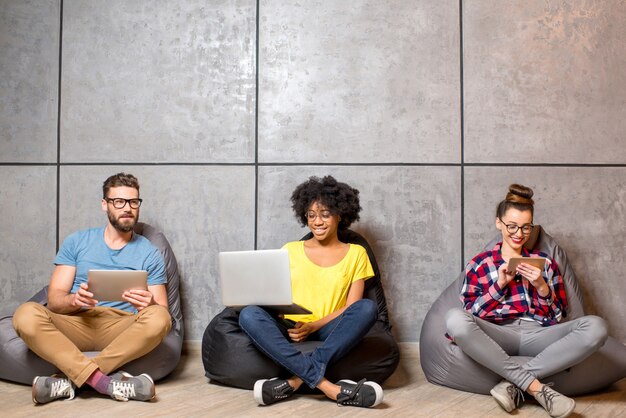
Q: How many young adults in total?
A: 3